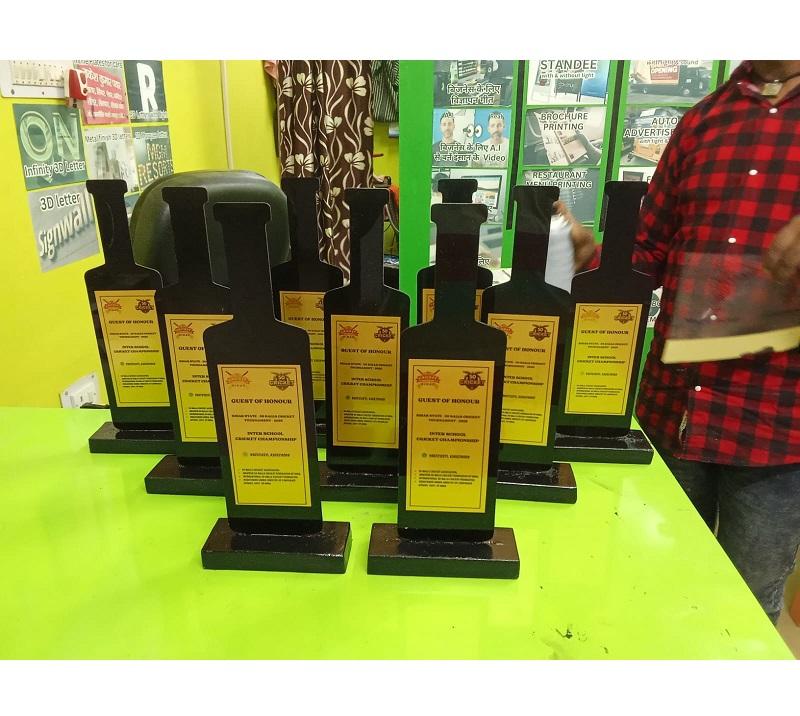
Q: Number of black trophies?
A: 9